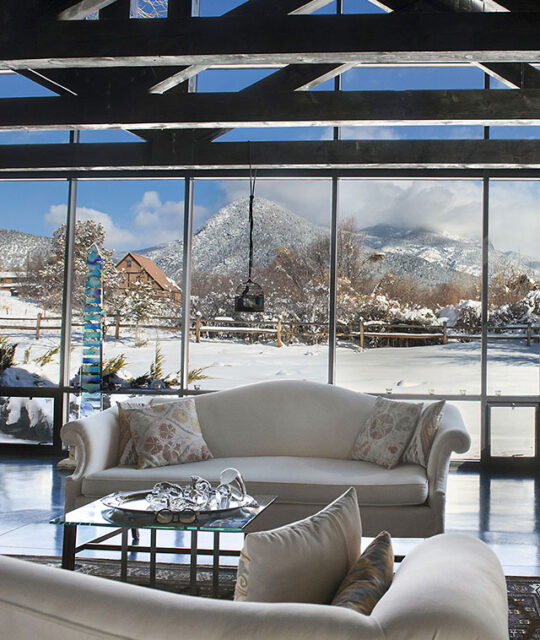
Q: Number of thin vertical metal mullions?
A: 4